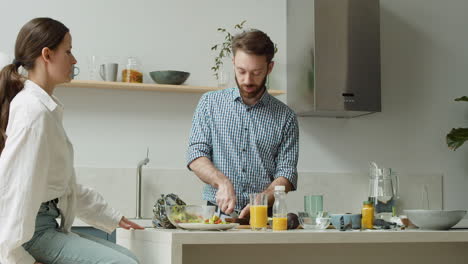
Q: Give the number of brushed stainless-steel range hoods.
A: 1